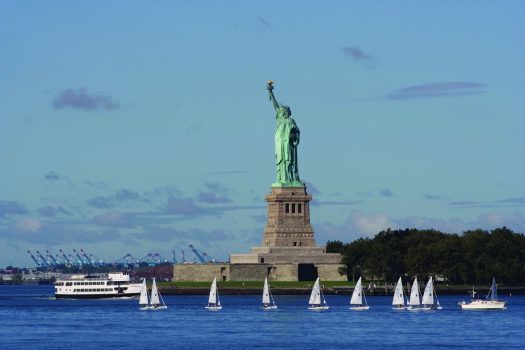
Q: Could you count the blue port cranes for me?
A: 12